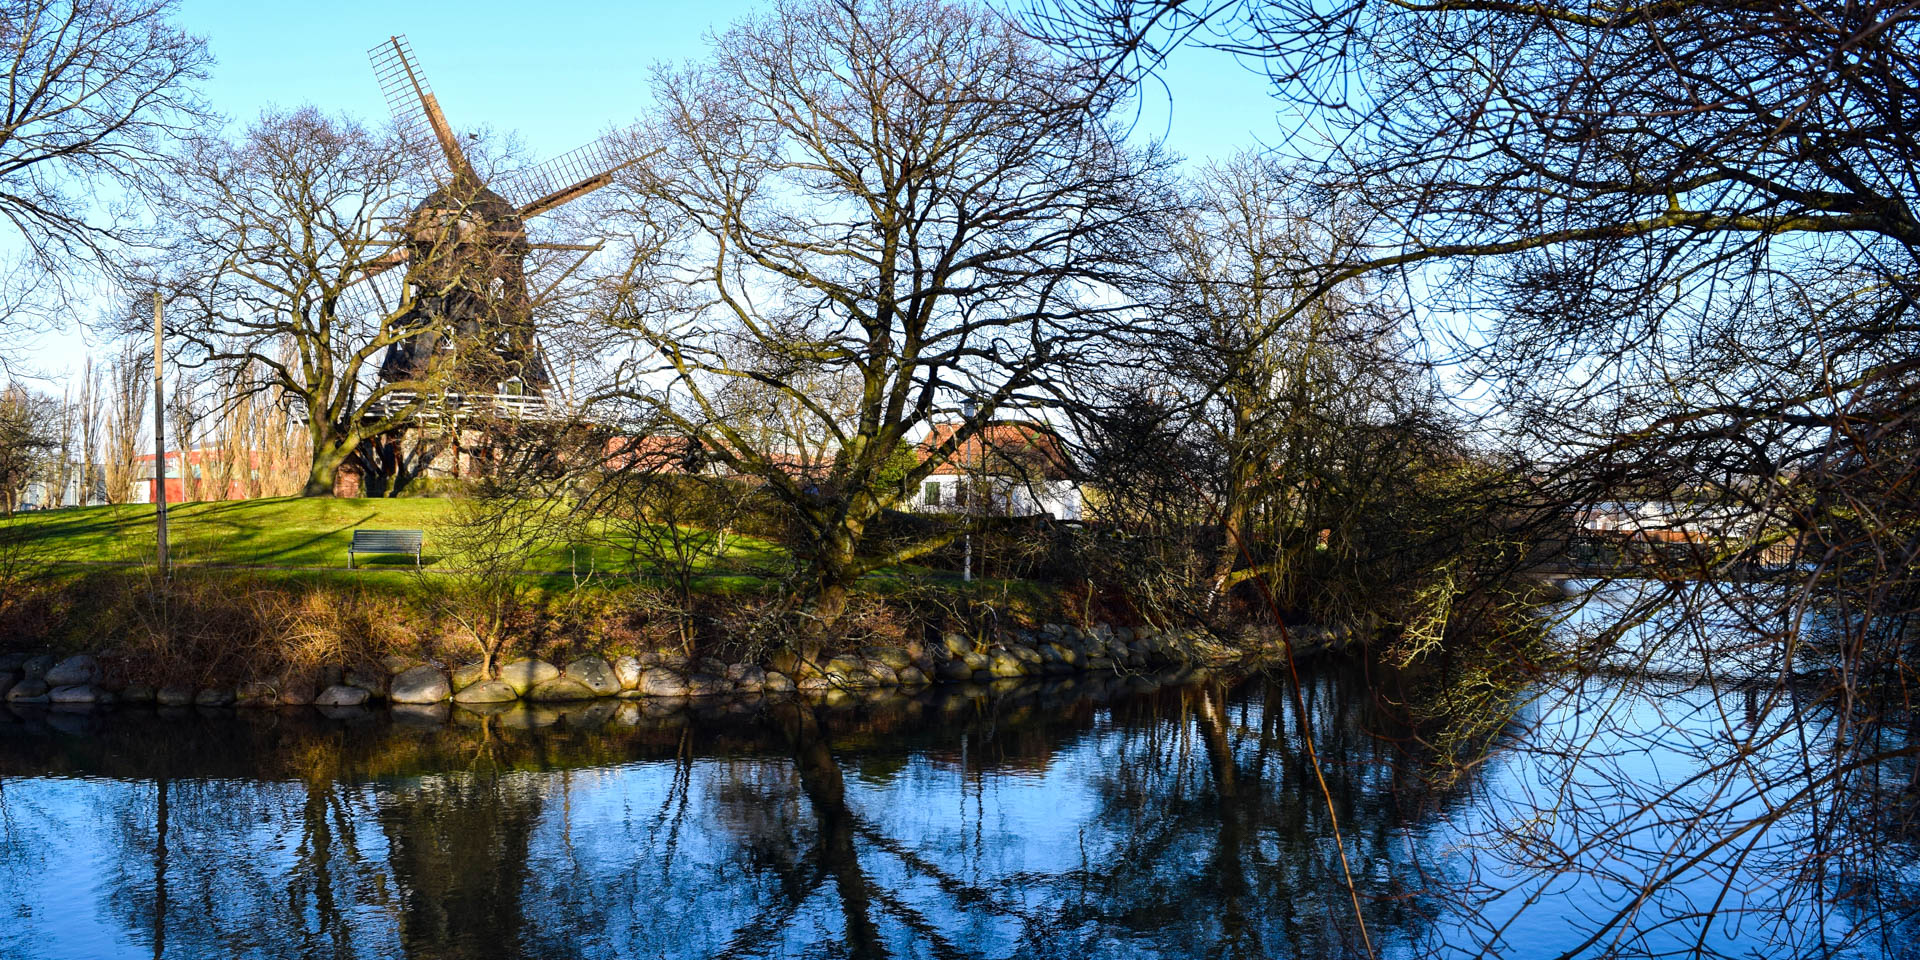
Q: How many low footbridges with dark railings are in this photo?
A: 1